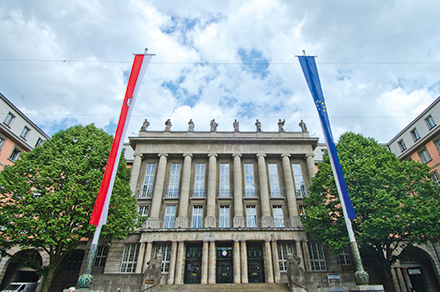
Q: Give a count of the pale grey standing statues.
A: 8